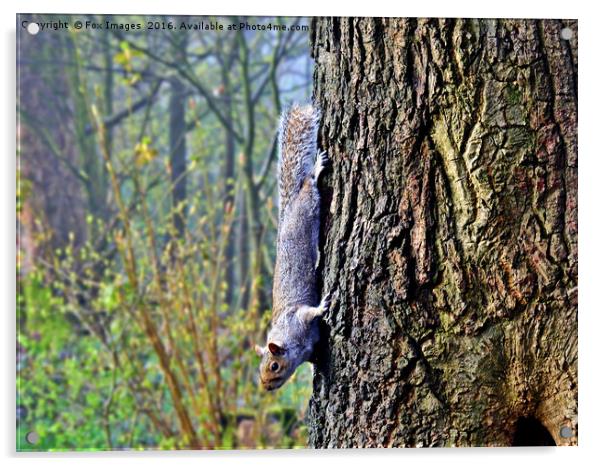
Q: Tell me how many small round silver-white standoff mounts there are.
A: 4